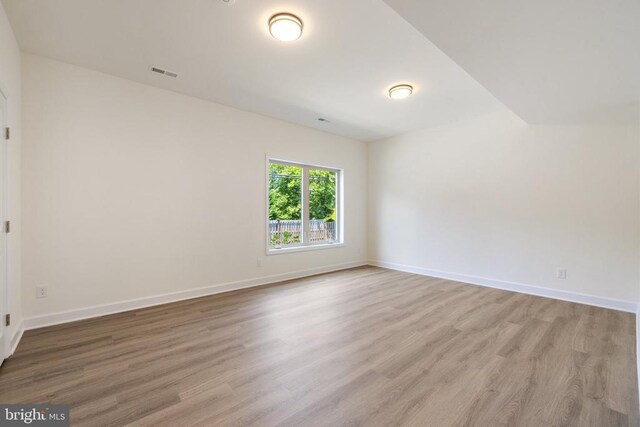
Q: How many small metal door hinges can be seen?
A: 3